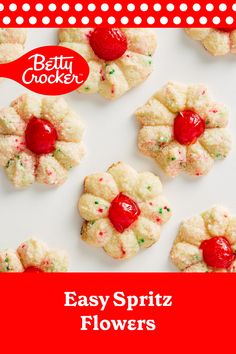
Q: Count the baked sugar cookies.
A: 8